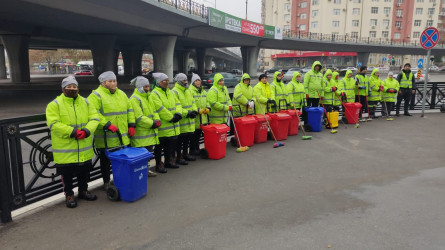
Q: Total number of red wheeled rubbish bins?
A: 6